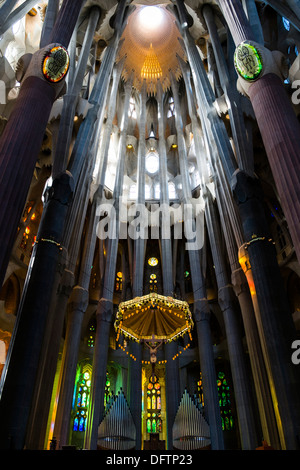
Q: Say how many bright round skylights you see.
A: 1